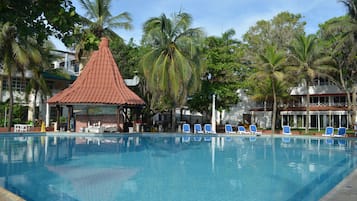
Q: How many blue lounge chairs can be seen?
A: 9